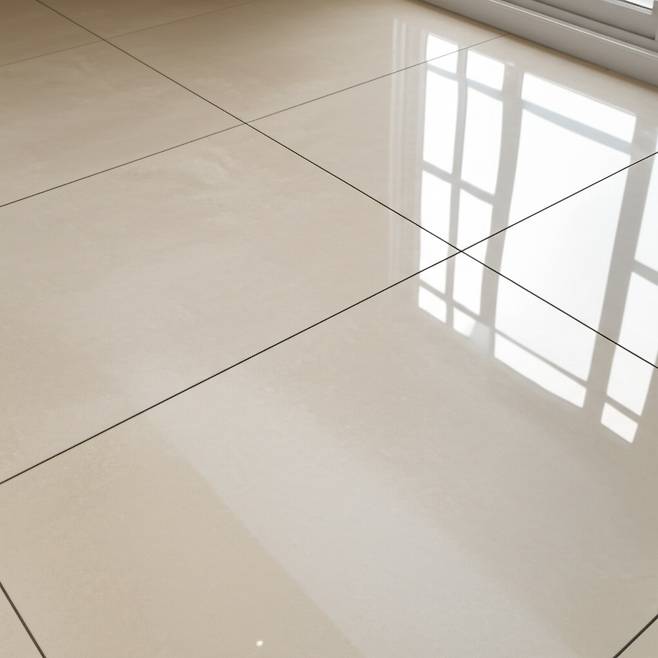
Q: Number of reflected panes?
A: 14